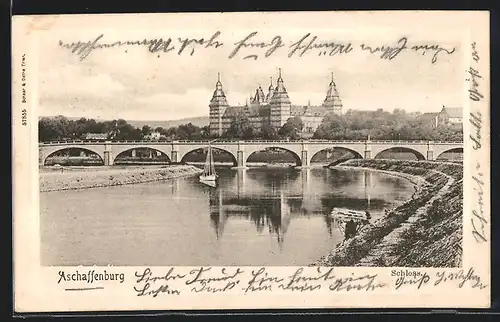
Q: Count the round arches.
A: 7